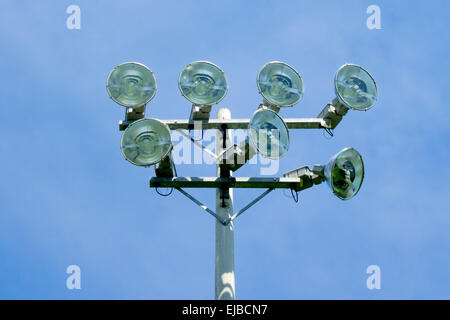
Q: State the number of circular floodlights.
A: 7